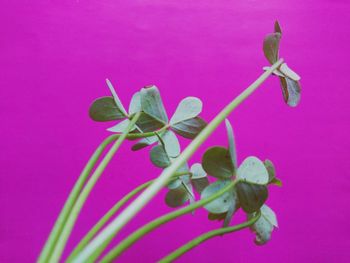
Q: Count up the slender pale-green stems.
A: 6